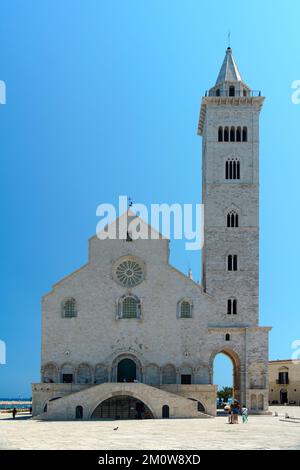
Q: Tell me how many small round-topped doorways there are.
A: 2